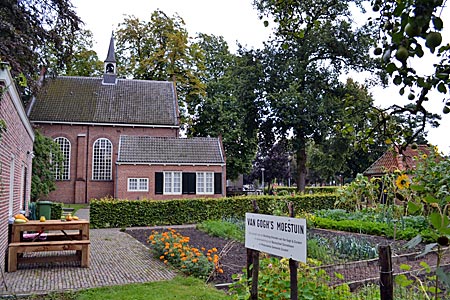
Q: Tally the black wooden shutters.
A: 4